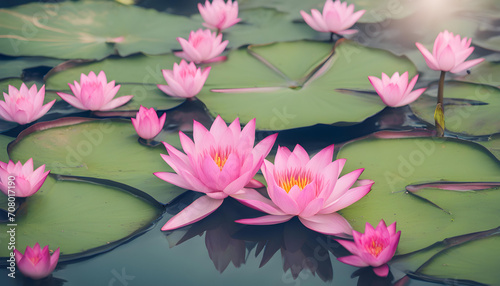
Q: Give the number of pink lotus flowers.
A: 14